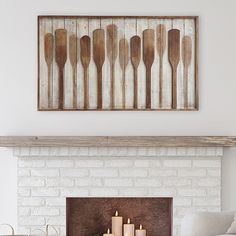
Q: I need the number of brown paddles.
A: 12